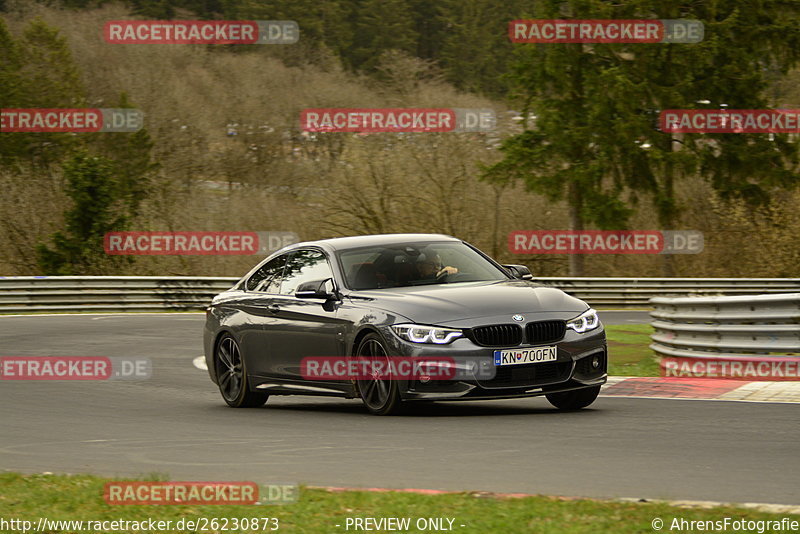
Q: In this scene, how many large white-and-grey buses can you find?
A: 0